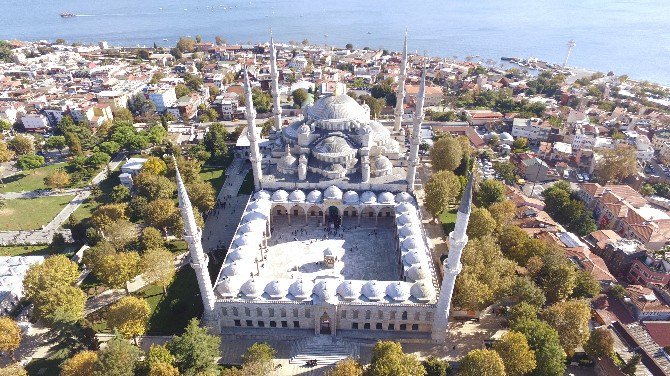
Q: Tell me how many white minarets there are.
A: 6